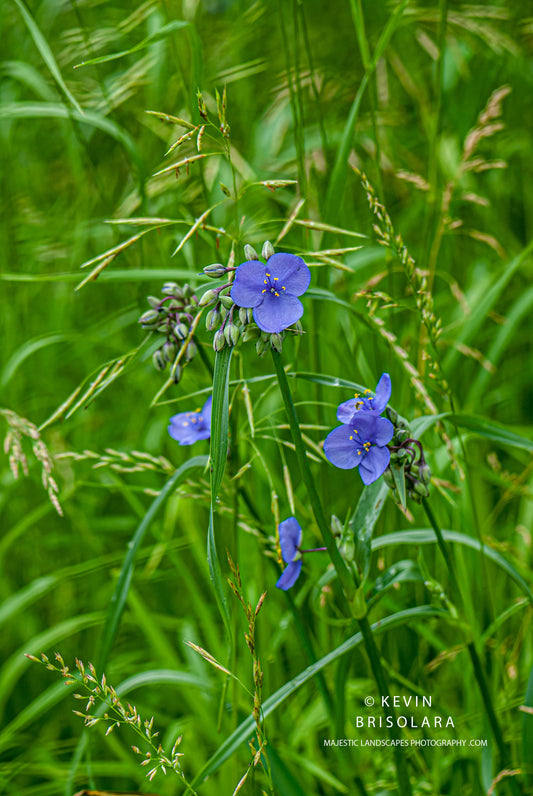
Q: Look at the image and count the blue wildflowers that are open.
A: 5